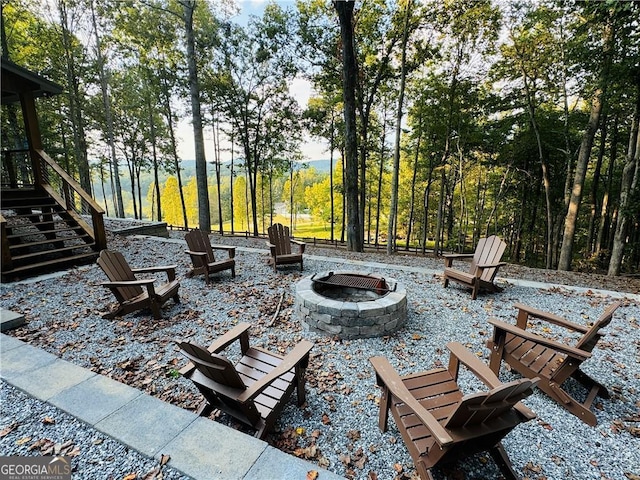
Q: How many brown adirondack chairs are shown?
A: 7